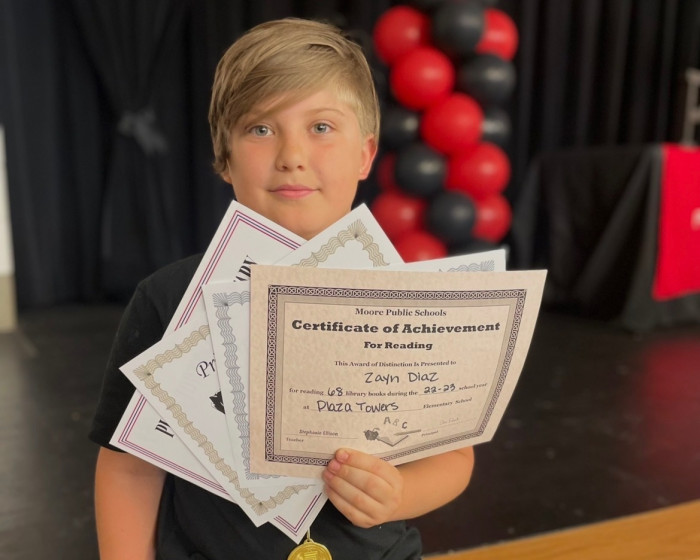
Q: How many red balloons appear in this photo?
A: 9